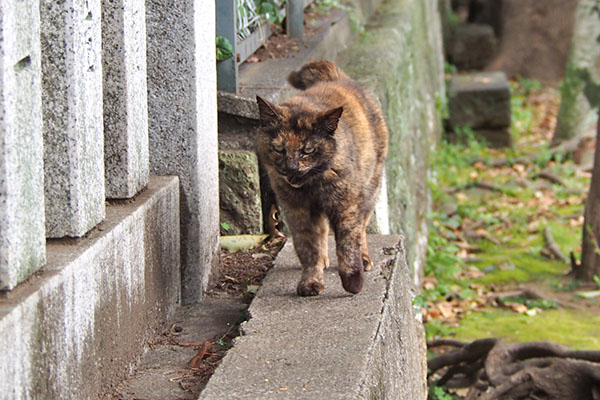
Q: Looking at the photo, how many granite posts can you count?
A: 4